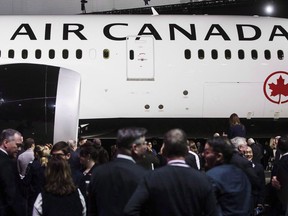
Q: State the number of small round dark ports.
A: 3